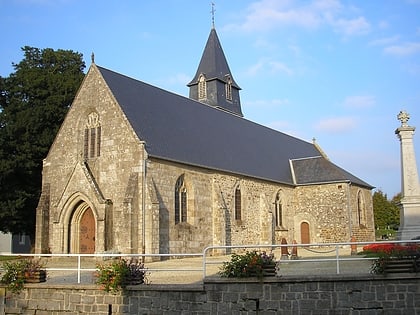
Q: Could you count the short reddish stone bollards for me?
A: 3